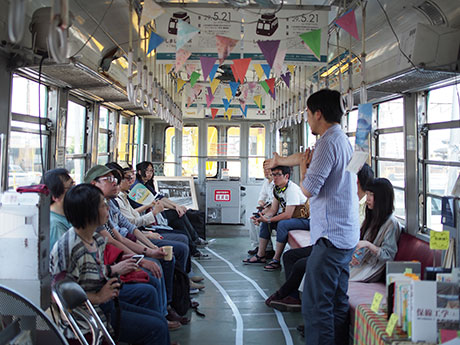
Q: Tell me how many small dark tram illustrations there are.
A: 2